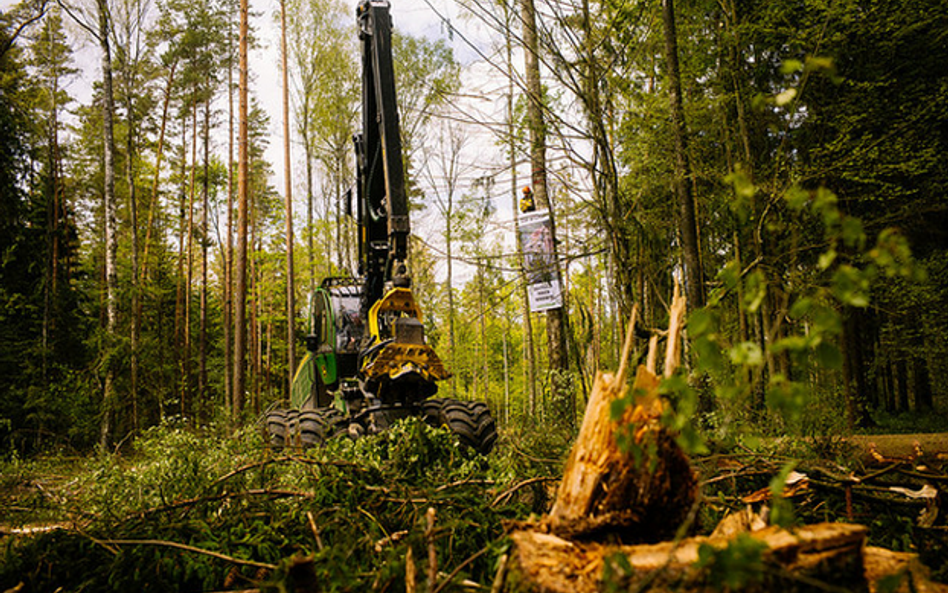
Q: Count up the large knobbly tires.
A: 4